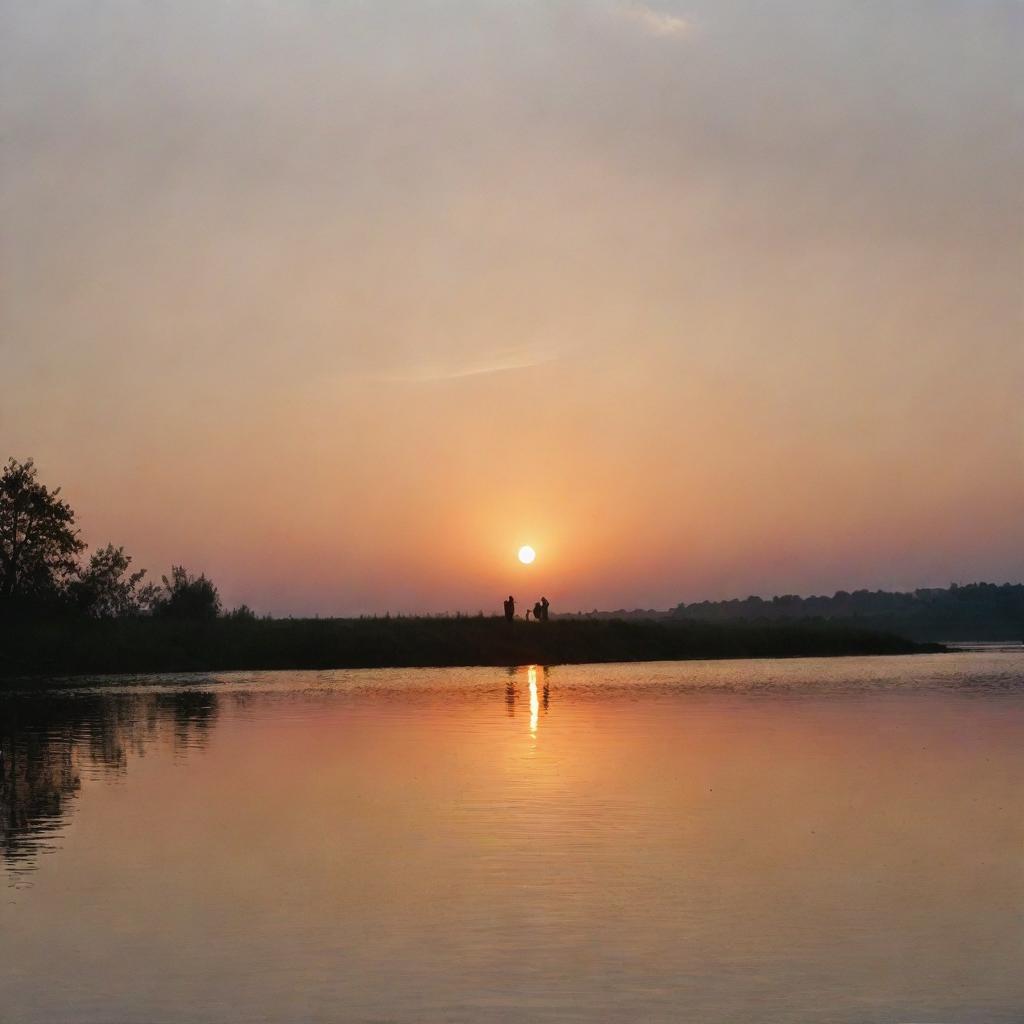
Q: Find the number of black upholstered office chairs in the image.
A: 0